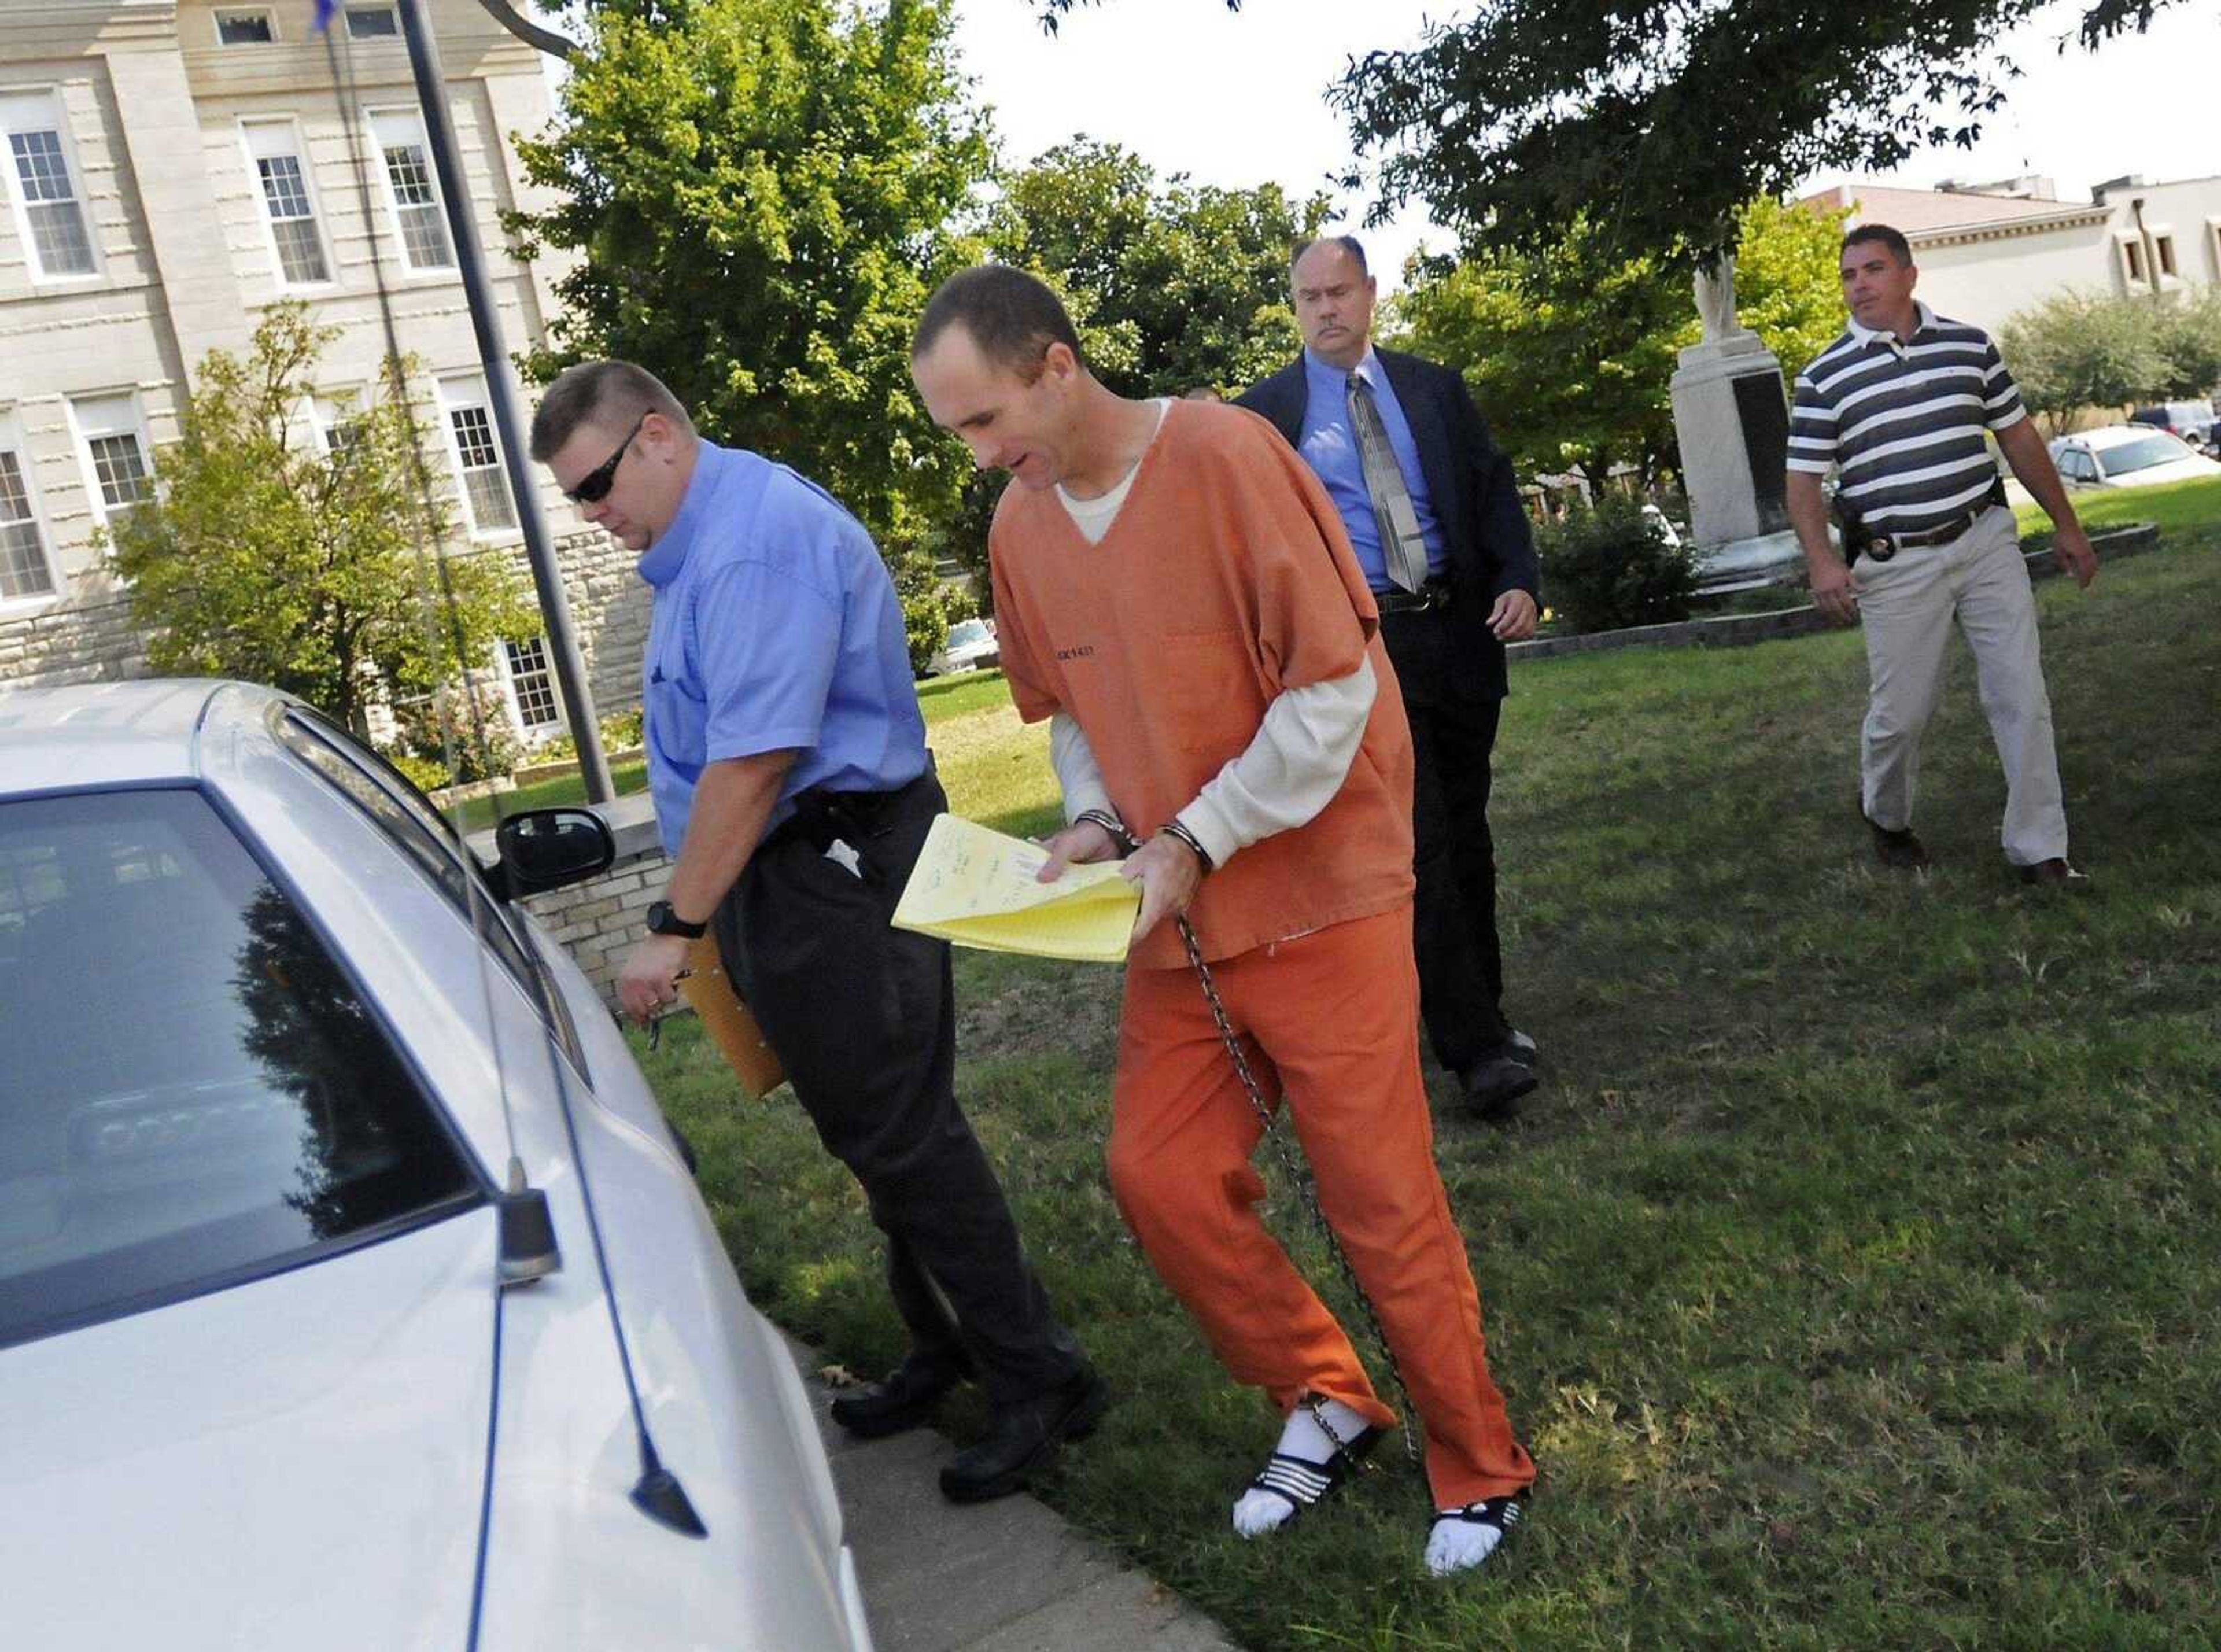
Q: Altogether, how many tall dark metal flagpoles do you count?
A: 1